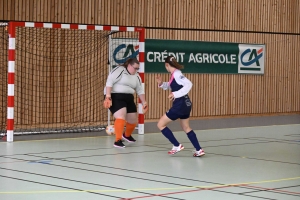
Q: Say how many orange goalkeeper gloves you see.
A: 2